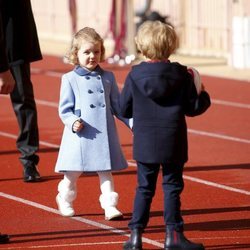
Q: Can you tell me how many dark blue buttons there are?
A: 6